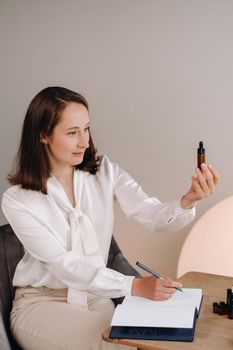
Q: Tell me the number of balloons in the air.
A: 0